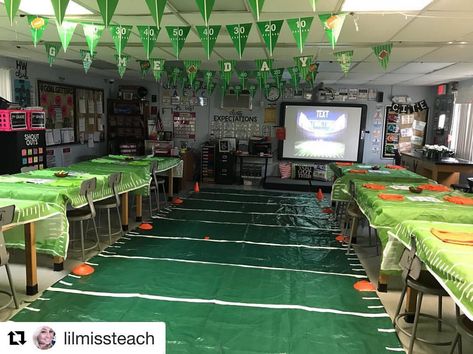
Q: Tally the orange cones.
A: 8